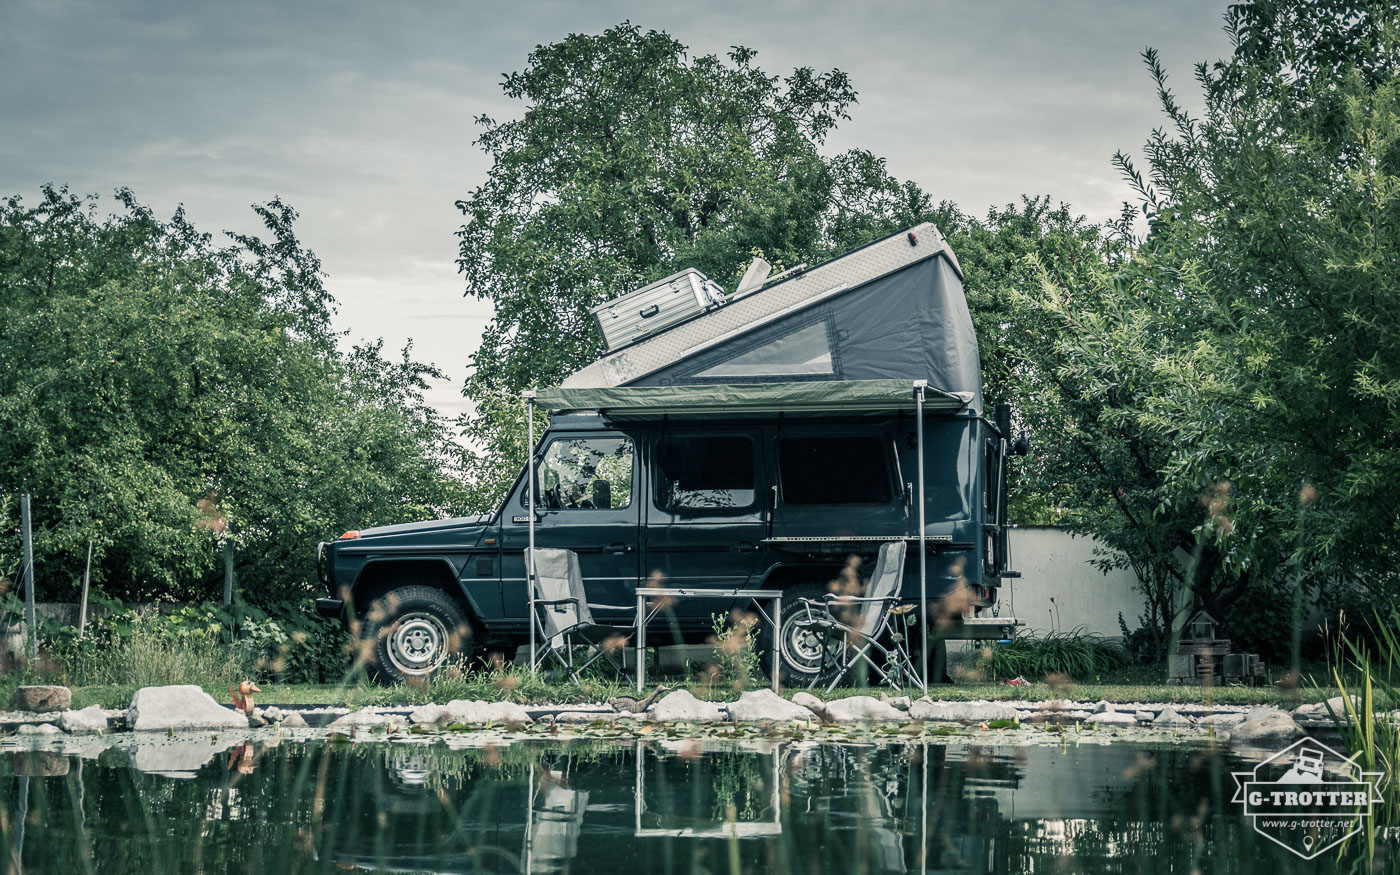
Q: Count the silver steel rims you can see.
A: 2